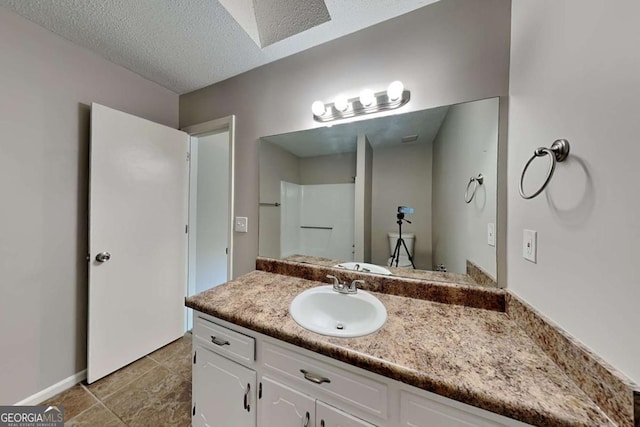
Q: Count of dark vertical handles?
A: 3